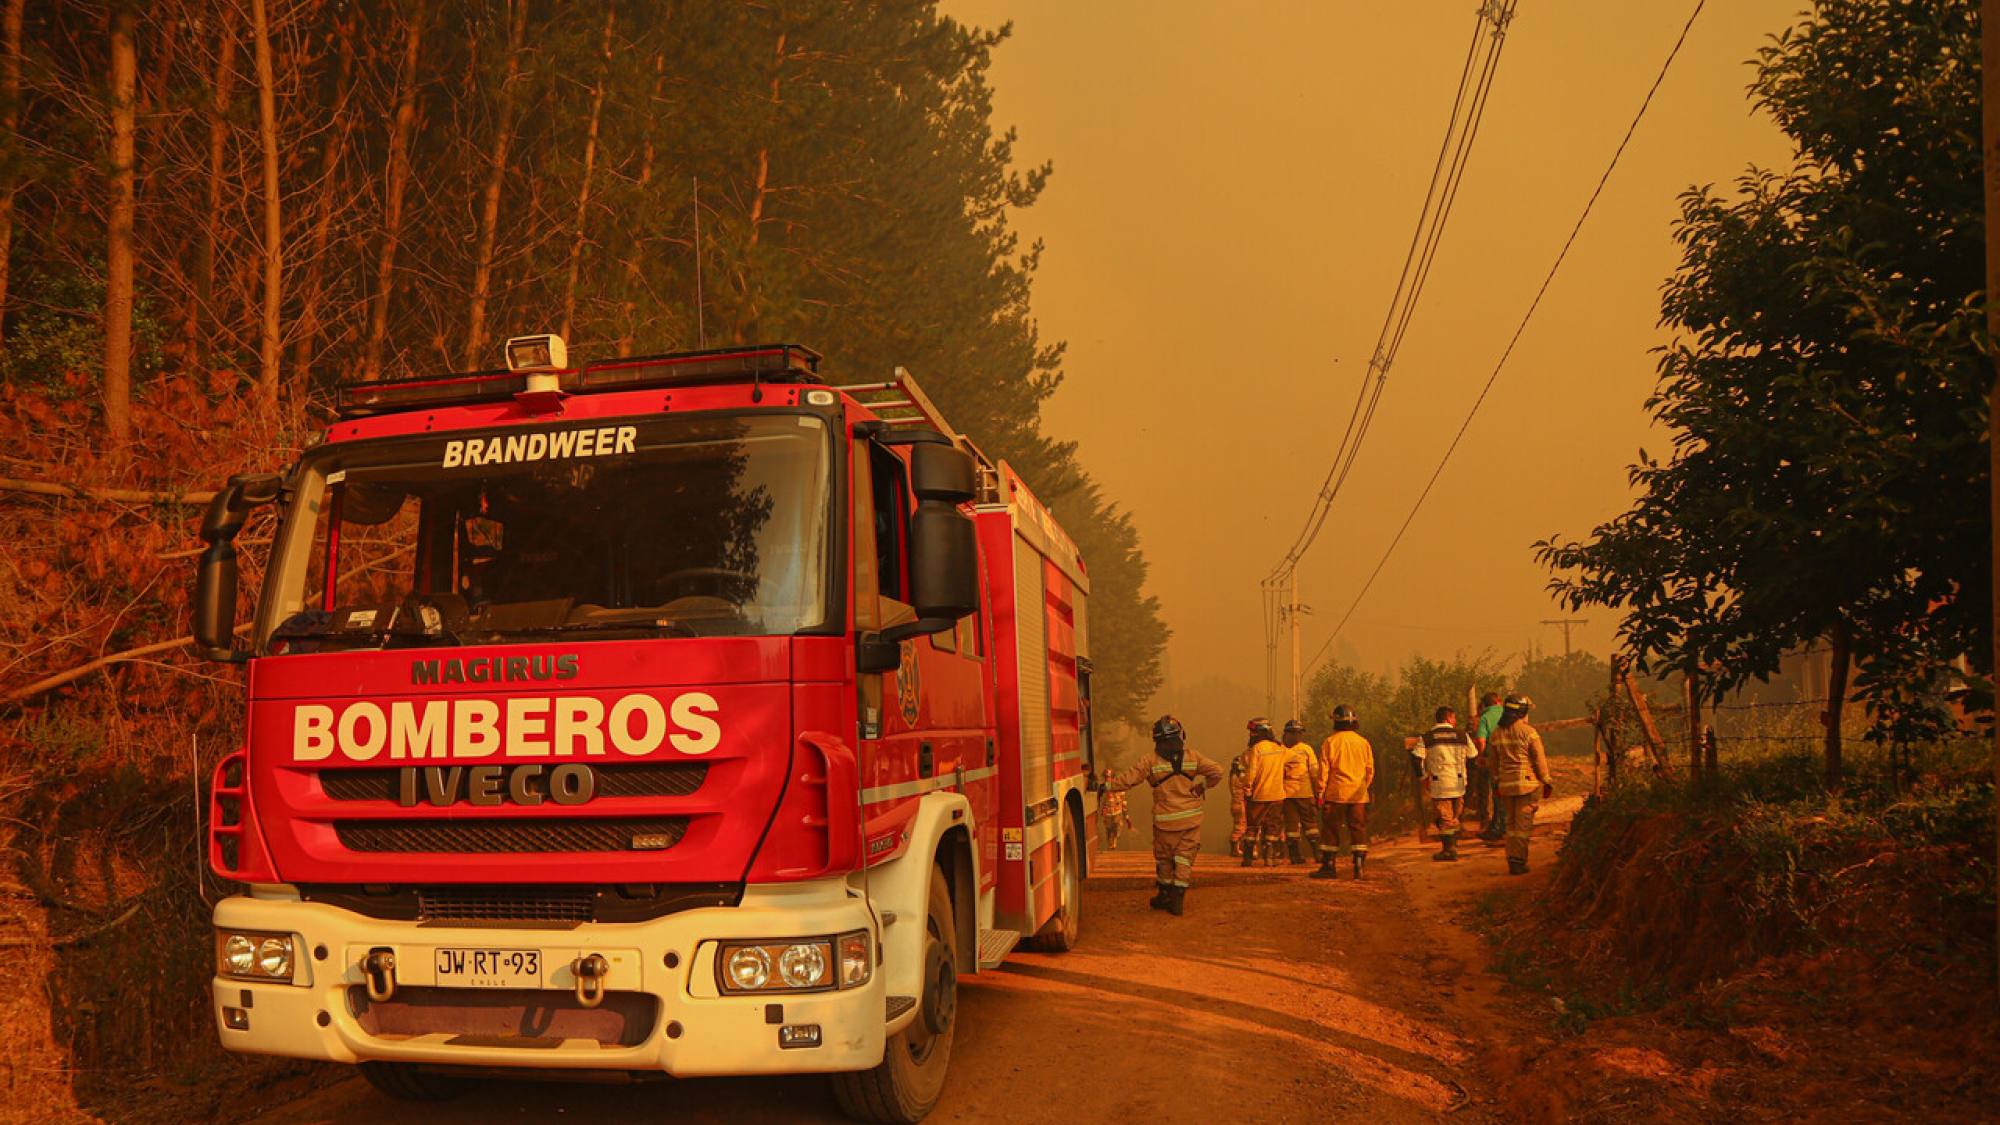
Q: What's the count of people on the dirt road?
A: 9